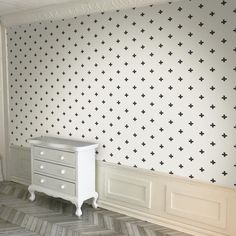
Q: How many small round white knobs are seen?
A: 6